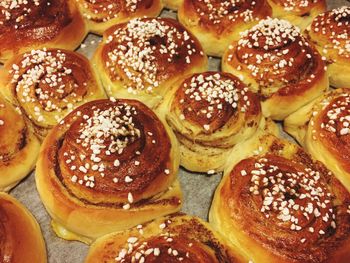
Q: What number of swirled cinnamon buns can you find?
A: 15